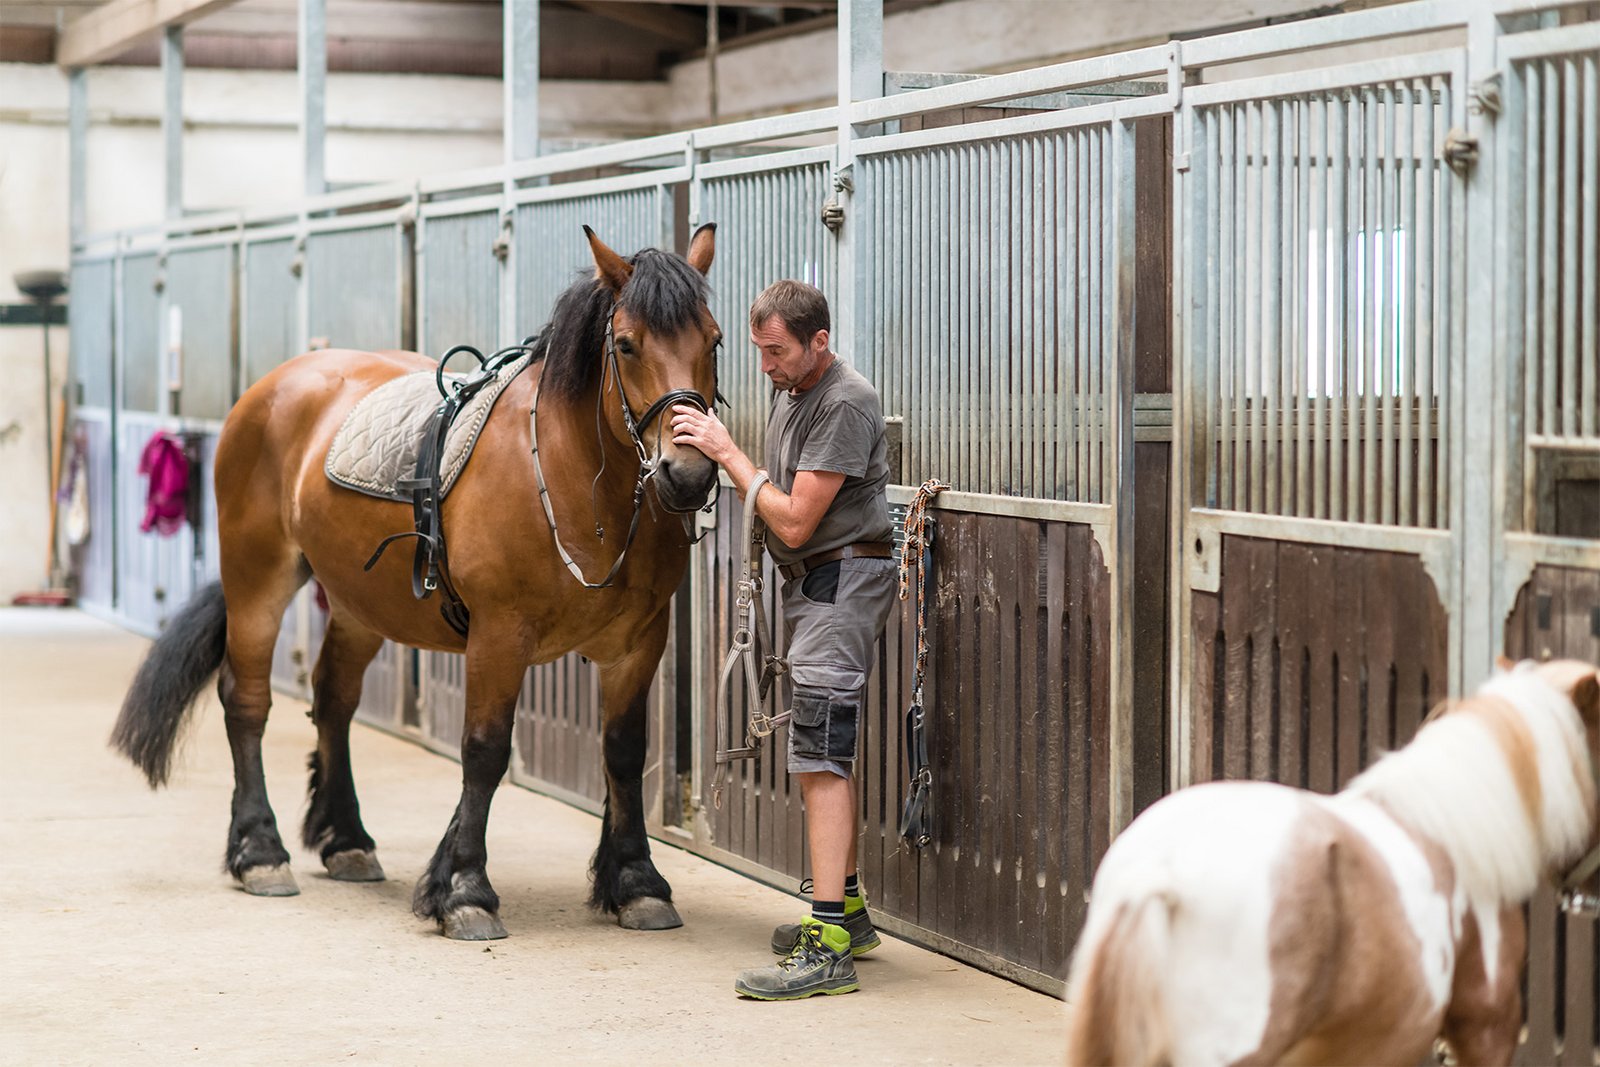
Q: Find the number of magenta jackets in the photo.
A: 1